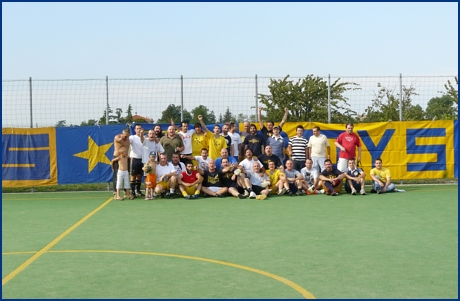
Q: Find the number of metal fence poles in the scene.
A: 6